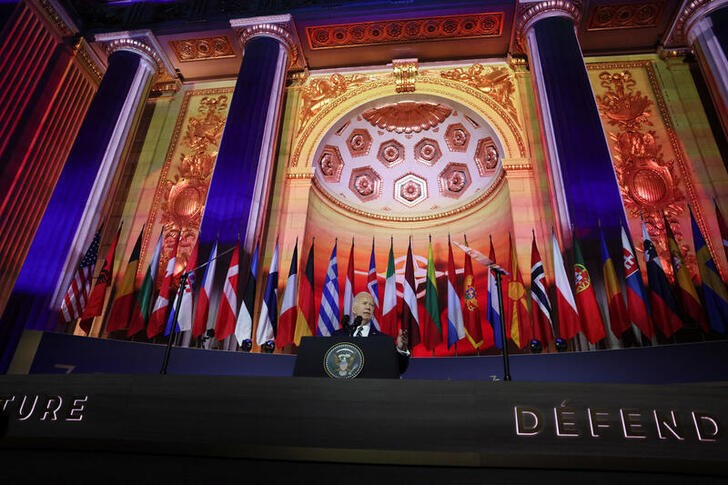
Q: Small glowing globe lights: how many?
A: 4